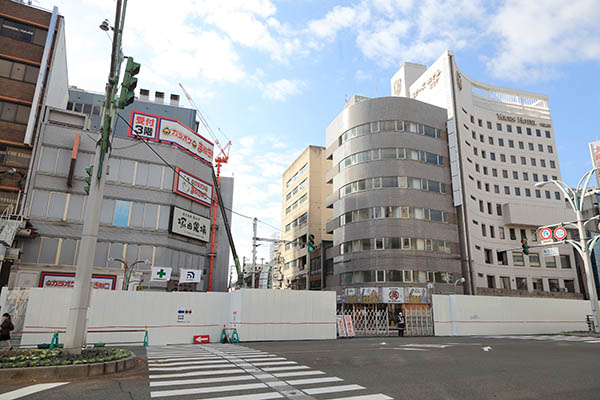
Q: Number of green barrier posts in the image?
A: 4